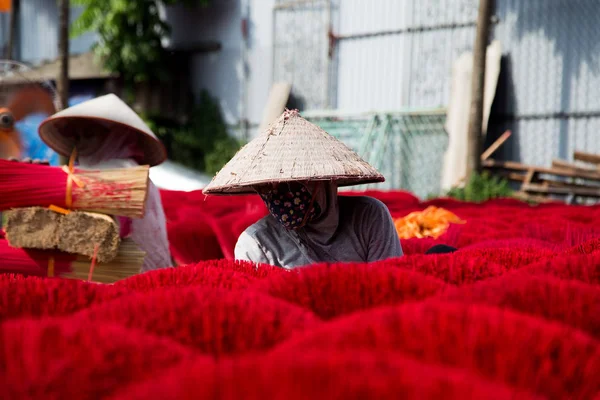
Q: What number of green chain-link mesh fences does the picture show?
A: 1